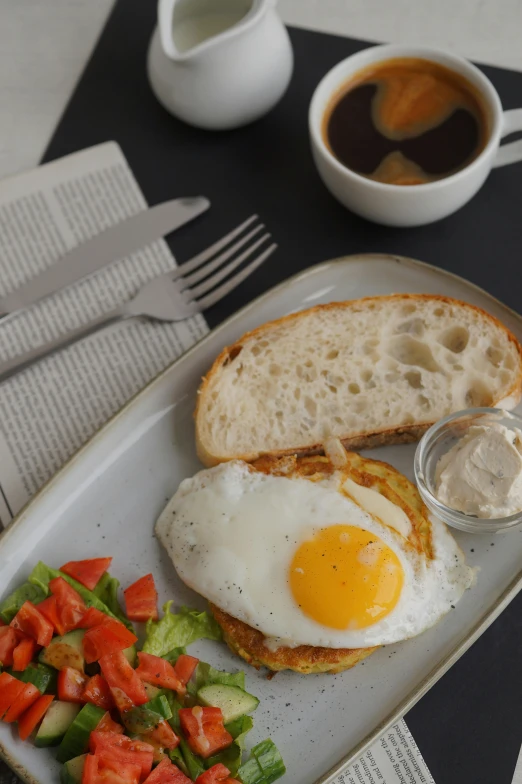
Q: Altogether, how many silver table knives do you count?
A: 1